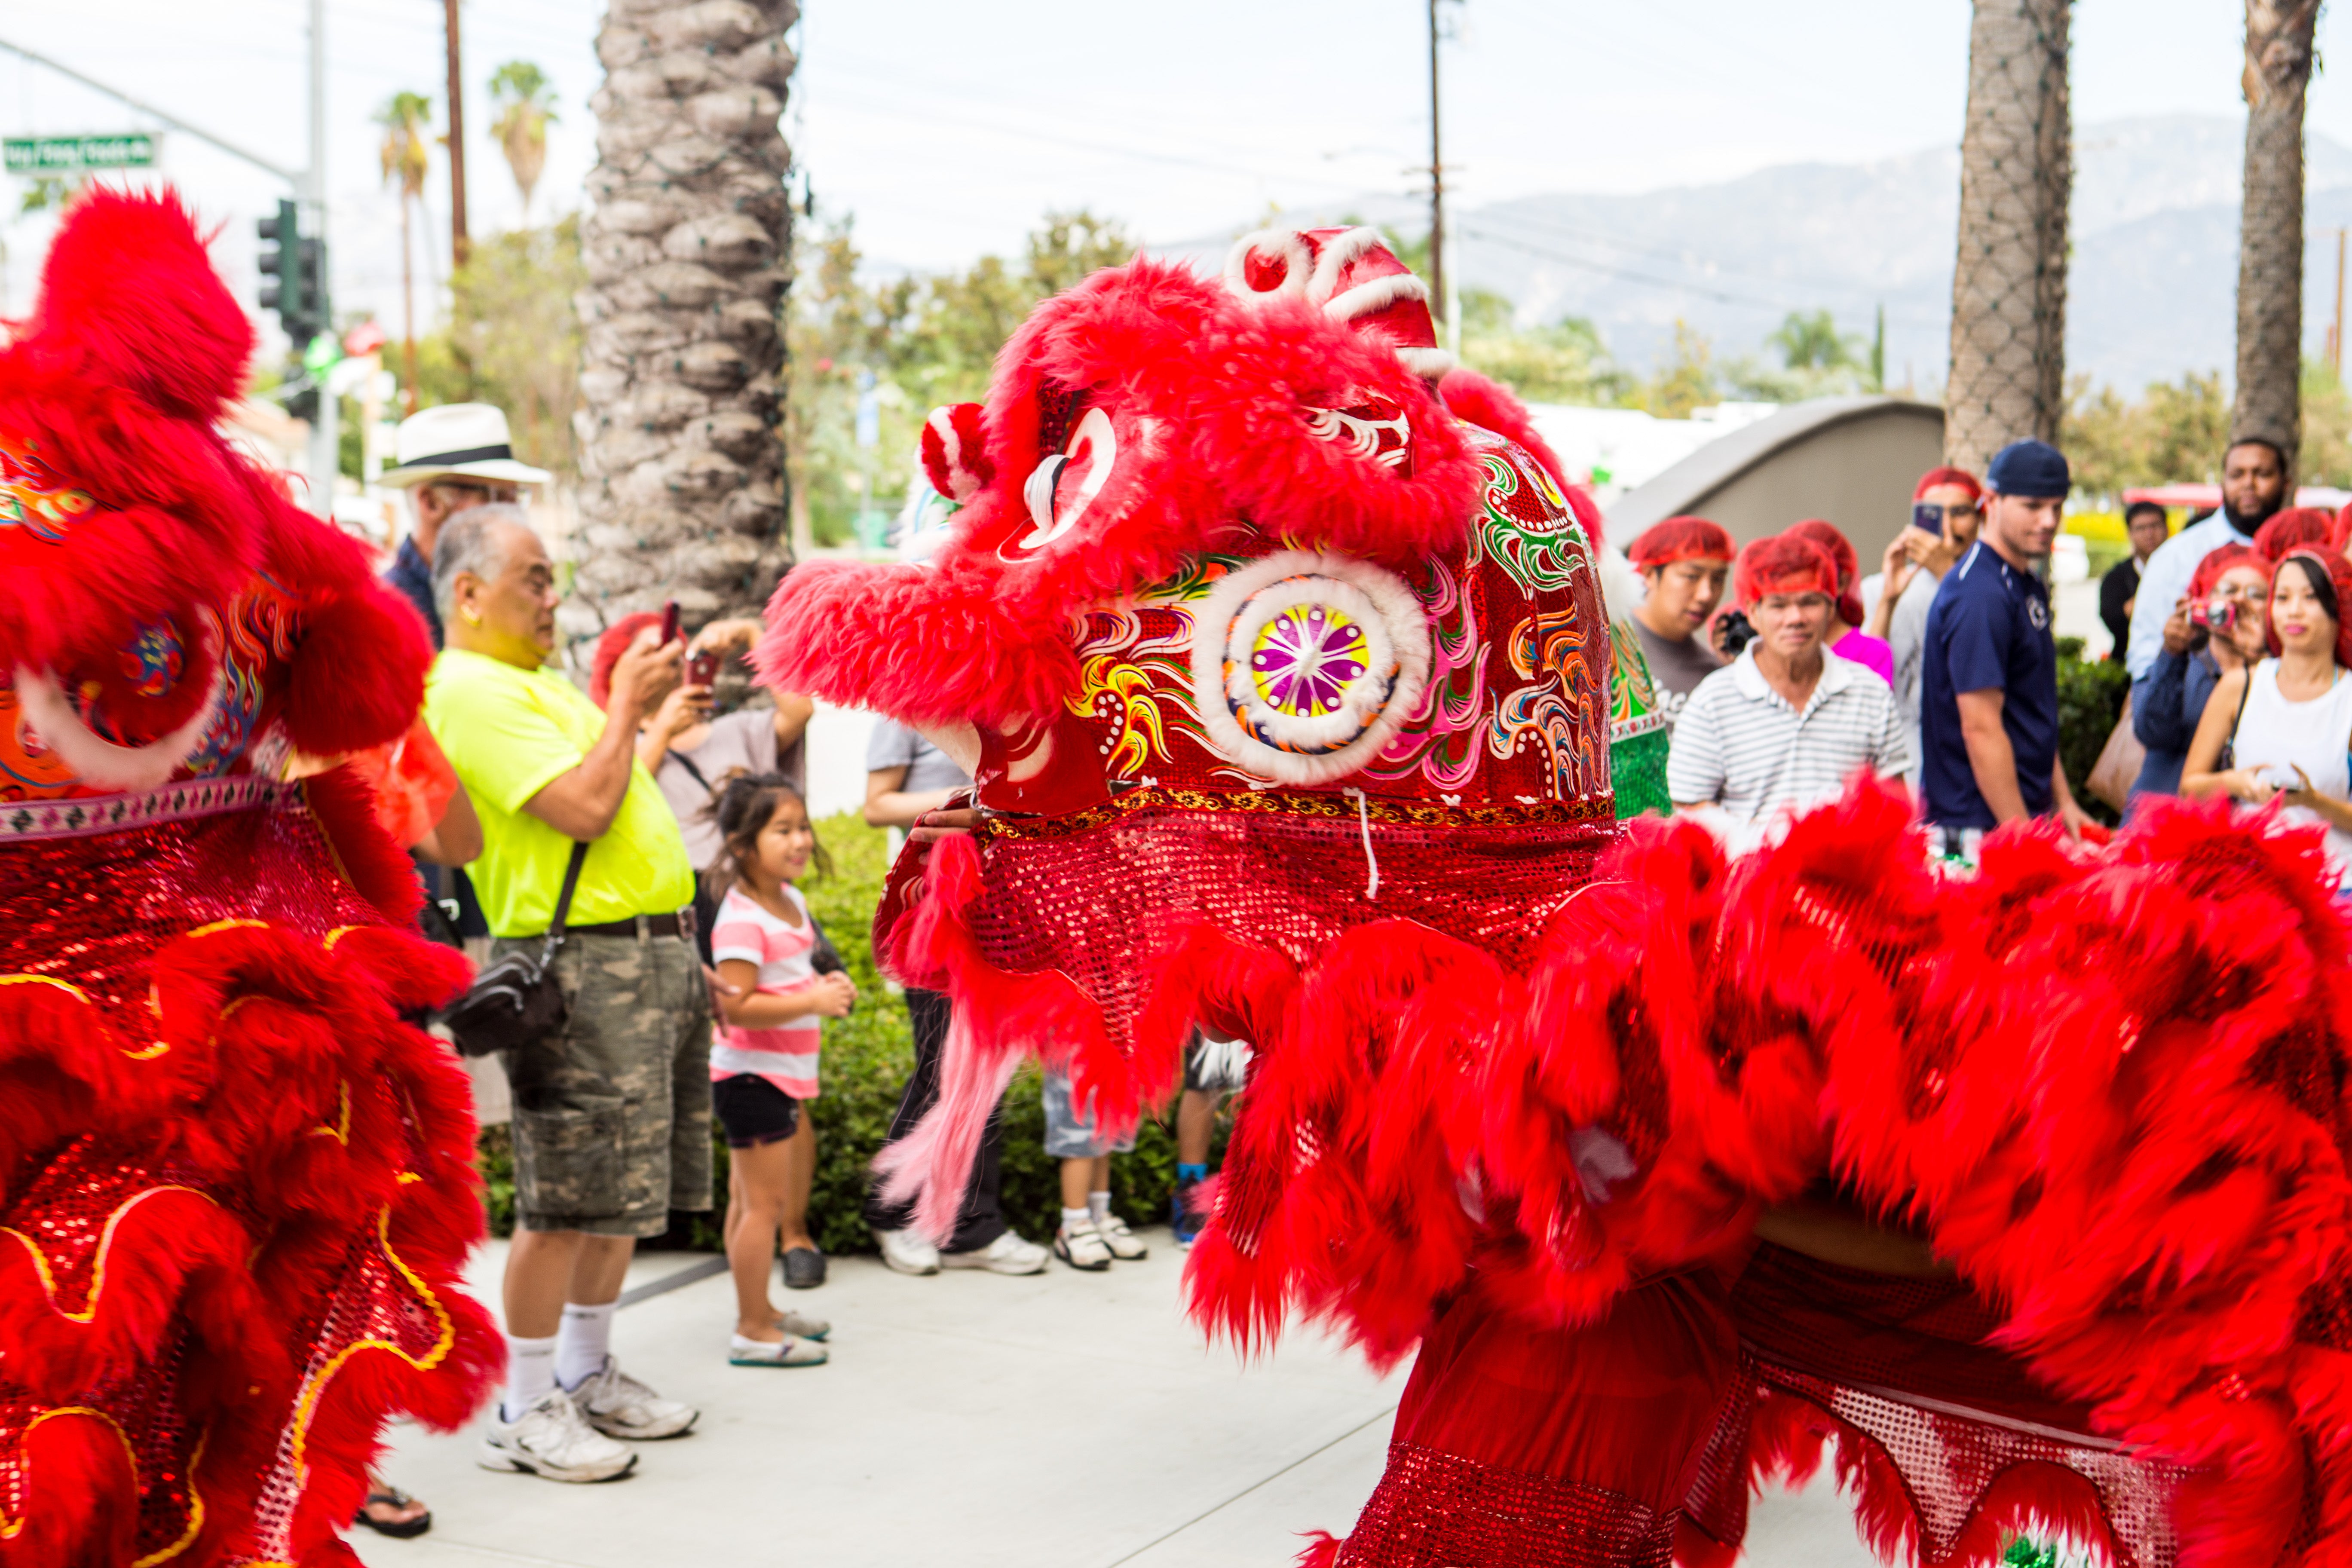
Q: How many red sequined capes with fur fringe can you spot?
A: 2